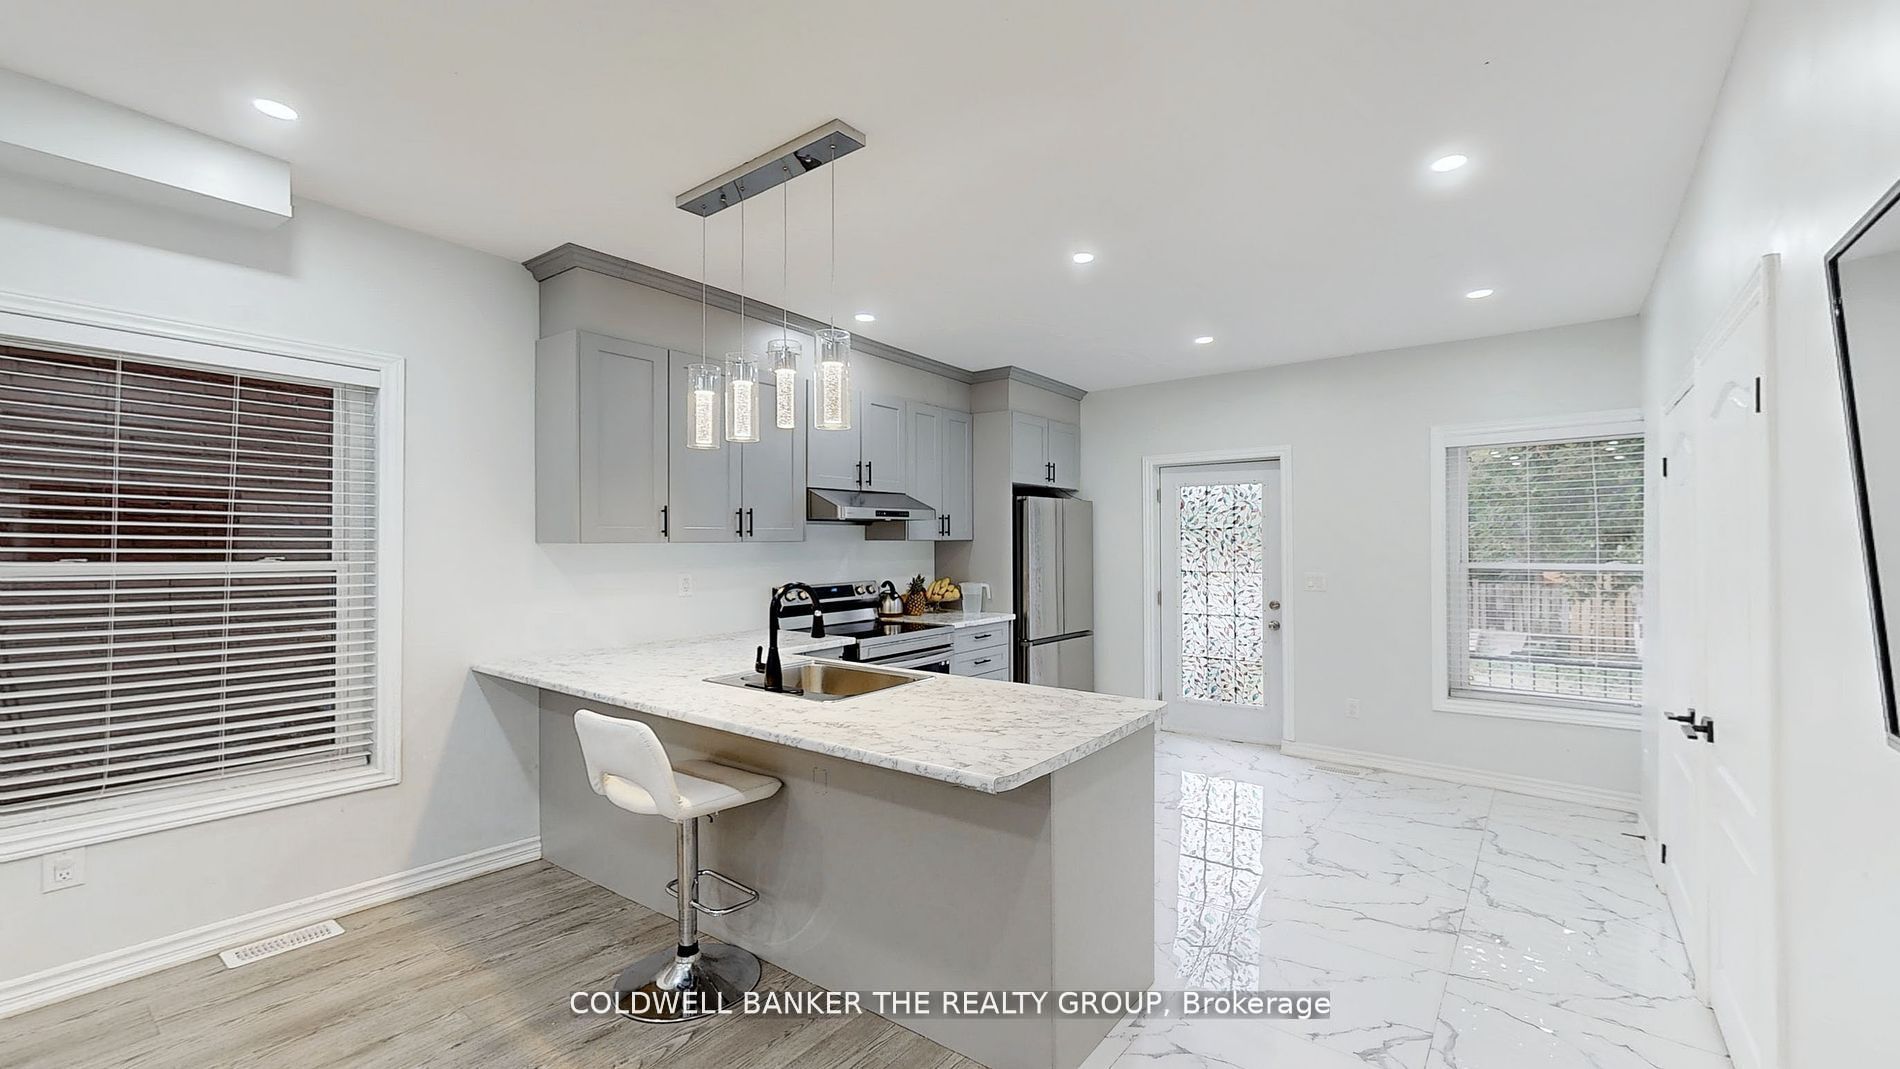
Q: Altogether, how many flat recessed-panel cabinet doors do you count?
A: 9